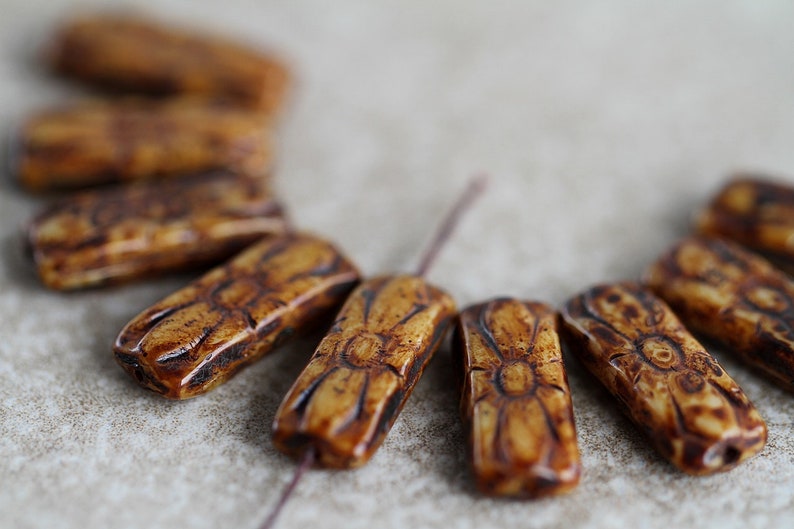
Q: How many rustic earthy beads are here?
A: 9